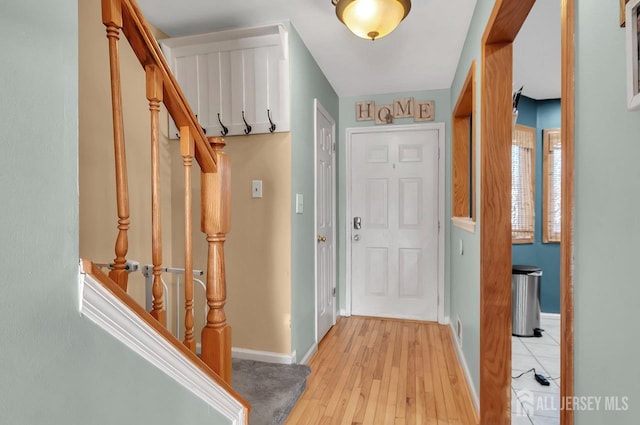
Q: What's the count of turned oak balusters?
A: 3